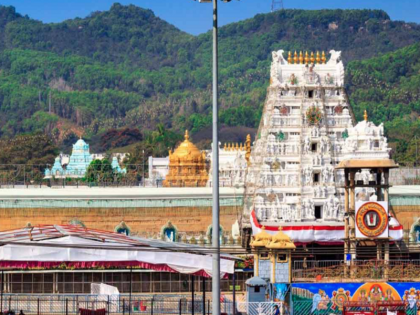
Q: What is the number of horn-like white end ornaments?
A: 2